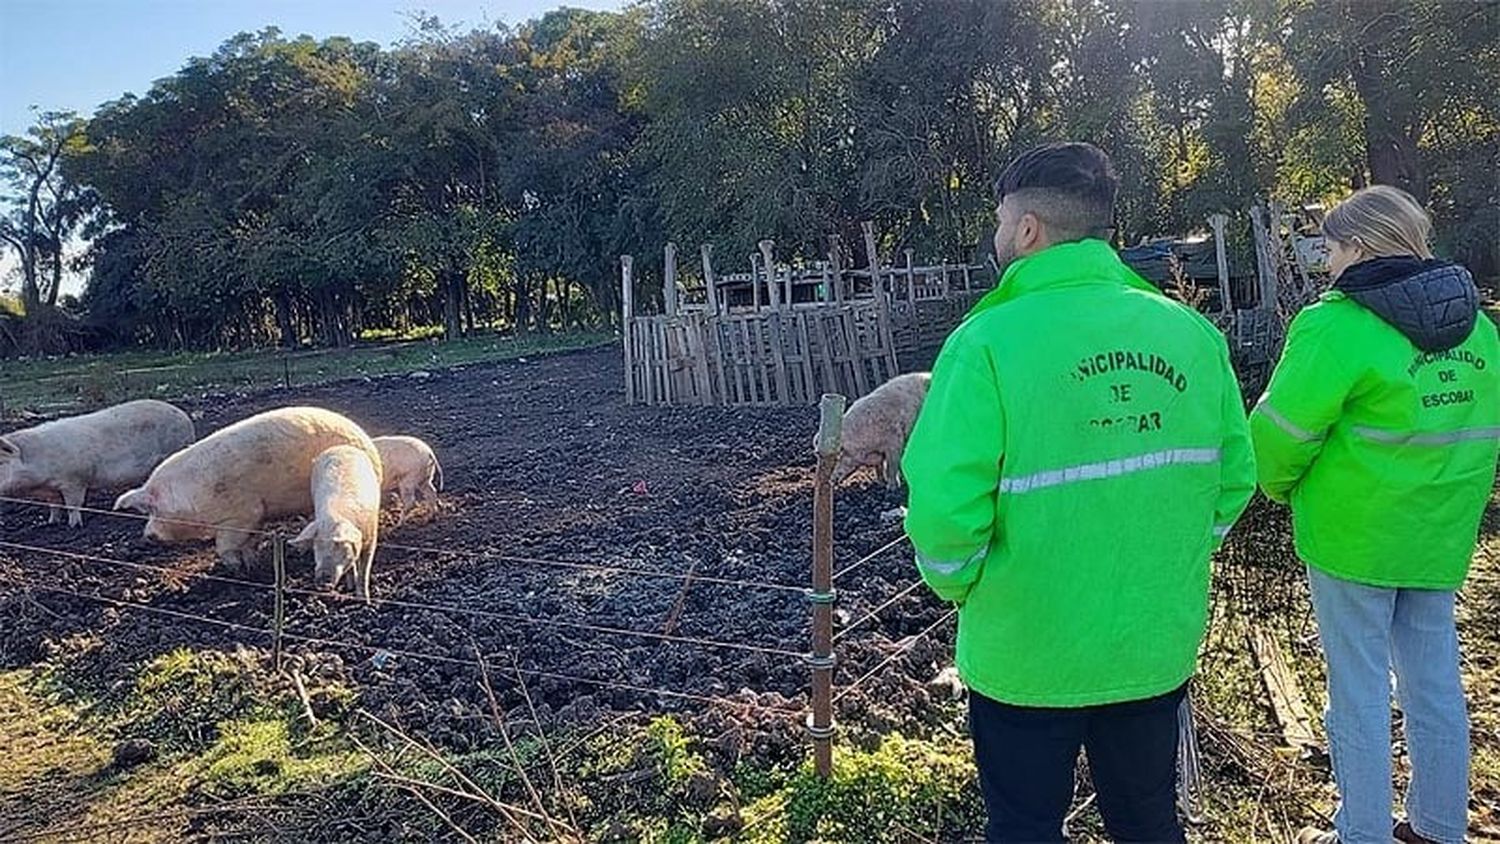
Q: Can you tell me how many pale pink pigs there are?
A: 5